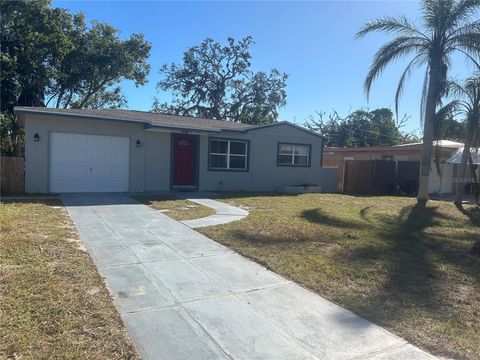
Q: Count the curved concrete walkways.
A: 1